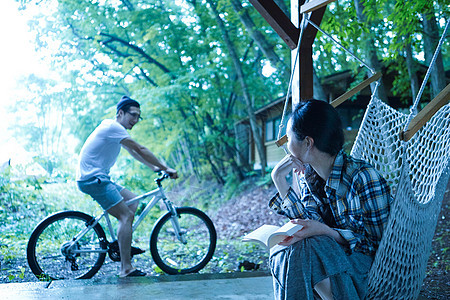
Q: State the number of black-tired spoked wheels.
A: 2